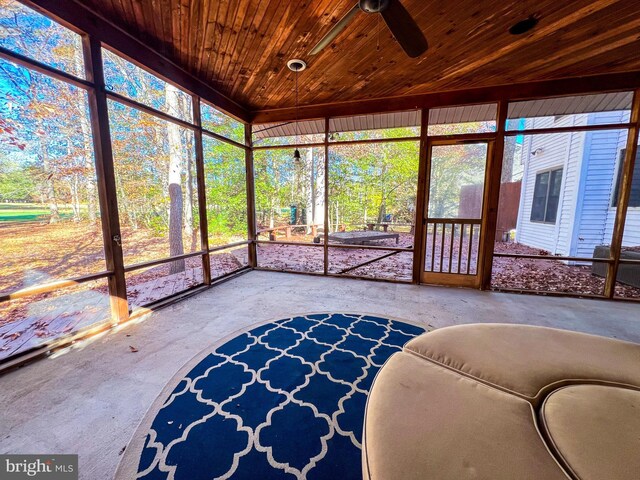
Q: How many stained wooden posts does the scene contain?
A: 7